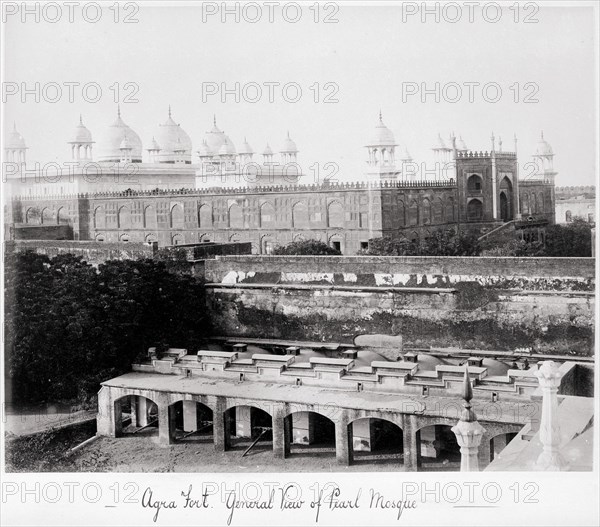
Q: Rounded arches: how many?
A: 7